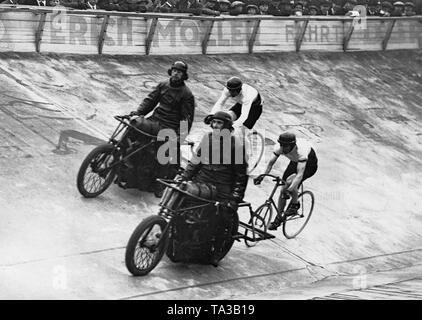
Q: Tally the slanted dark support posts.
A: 8